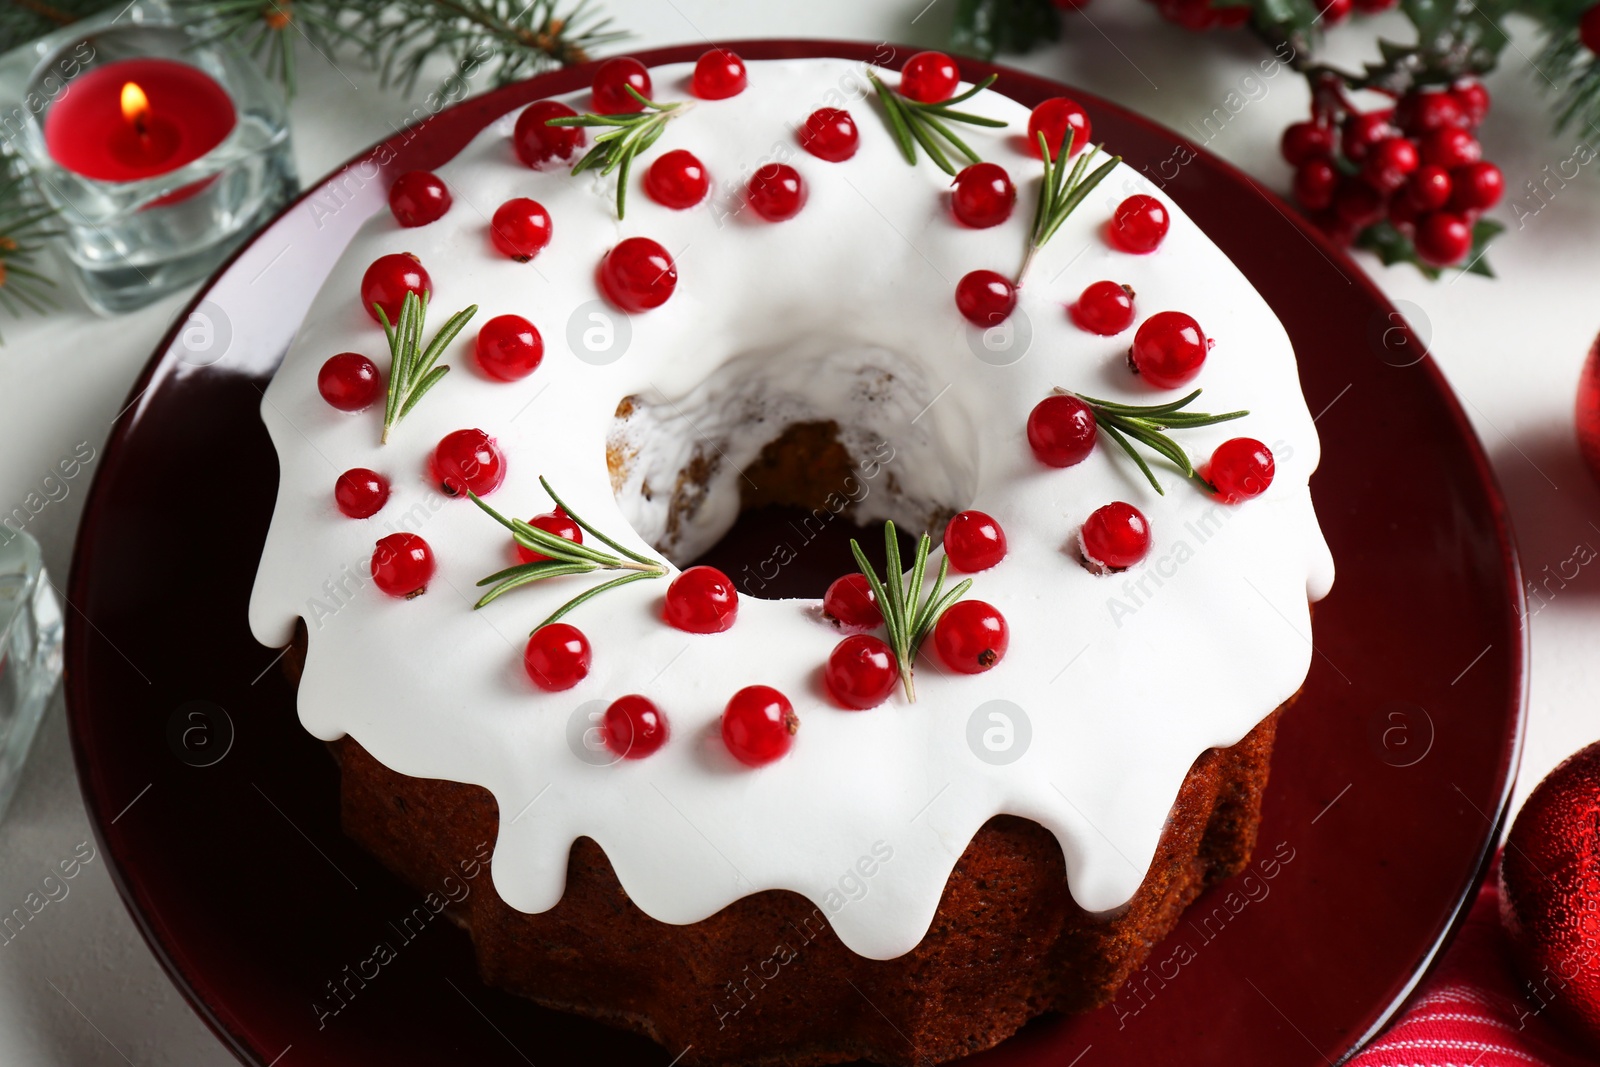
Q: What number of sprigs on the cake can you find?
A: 7